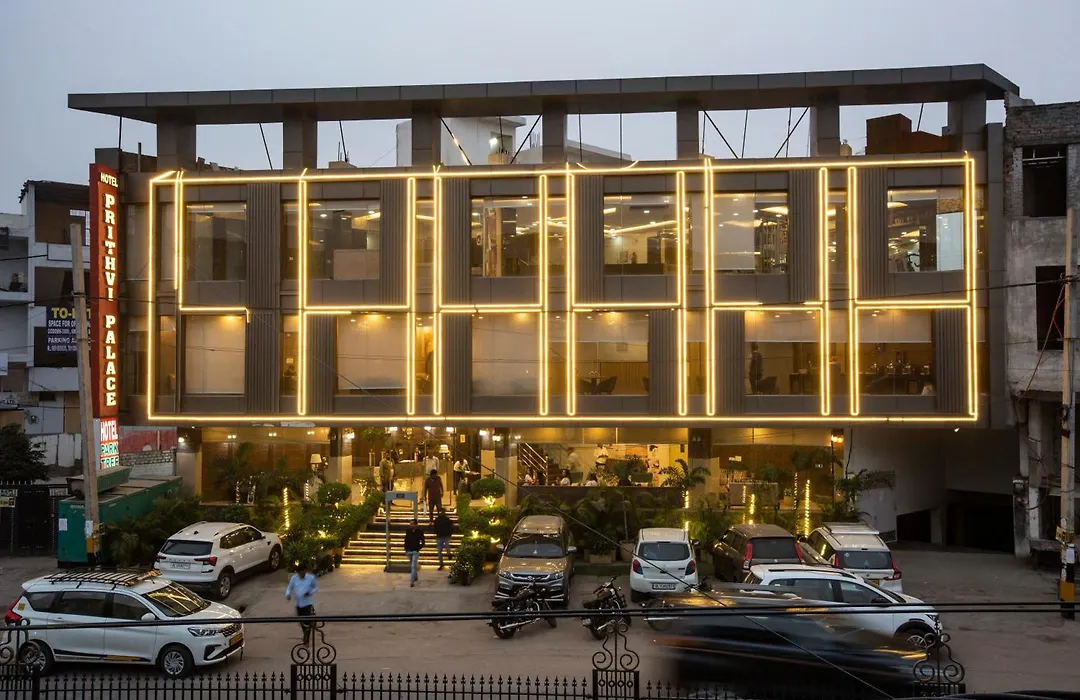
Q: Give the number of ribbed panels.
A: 12